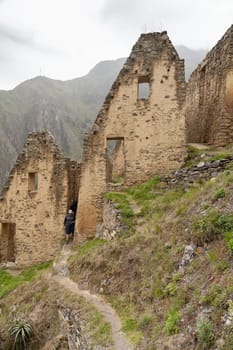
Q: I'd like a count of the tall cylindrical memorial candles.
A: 0